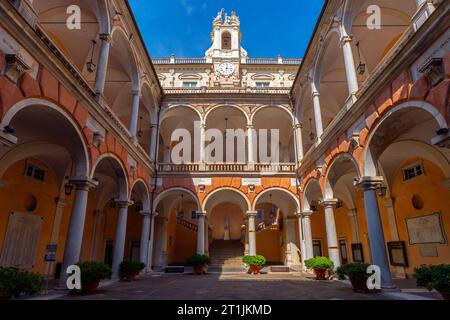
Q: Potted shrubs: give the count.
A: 8